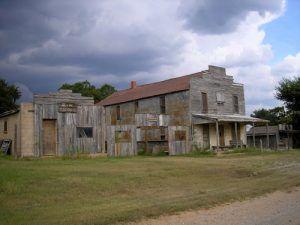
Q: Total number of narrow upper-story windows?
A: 5